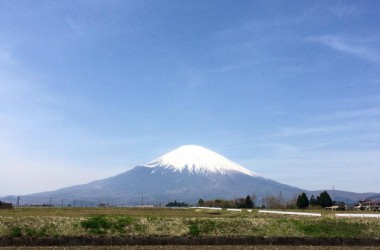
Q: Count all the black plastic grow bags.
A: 0